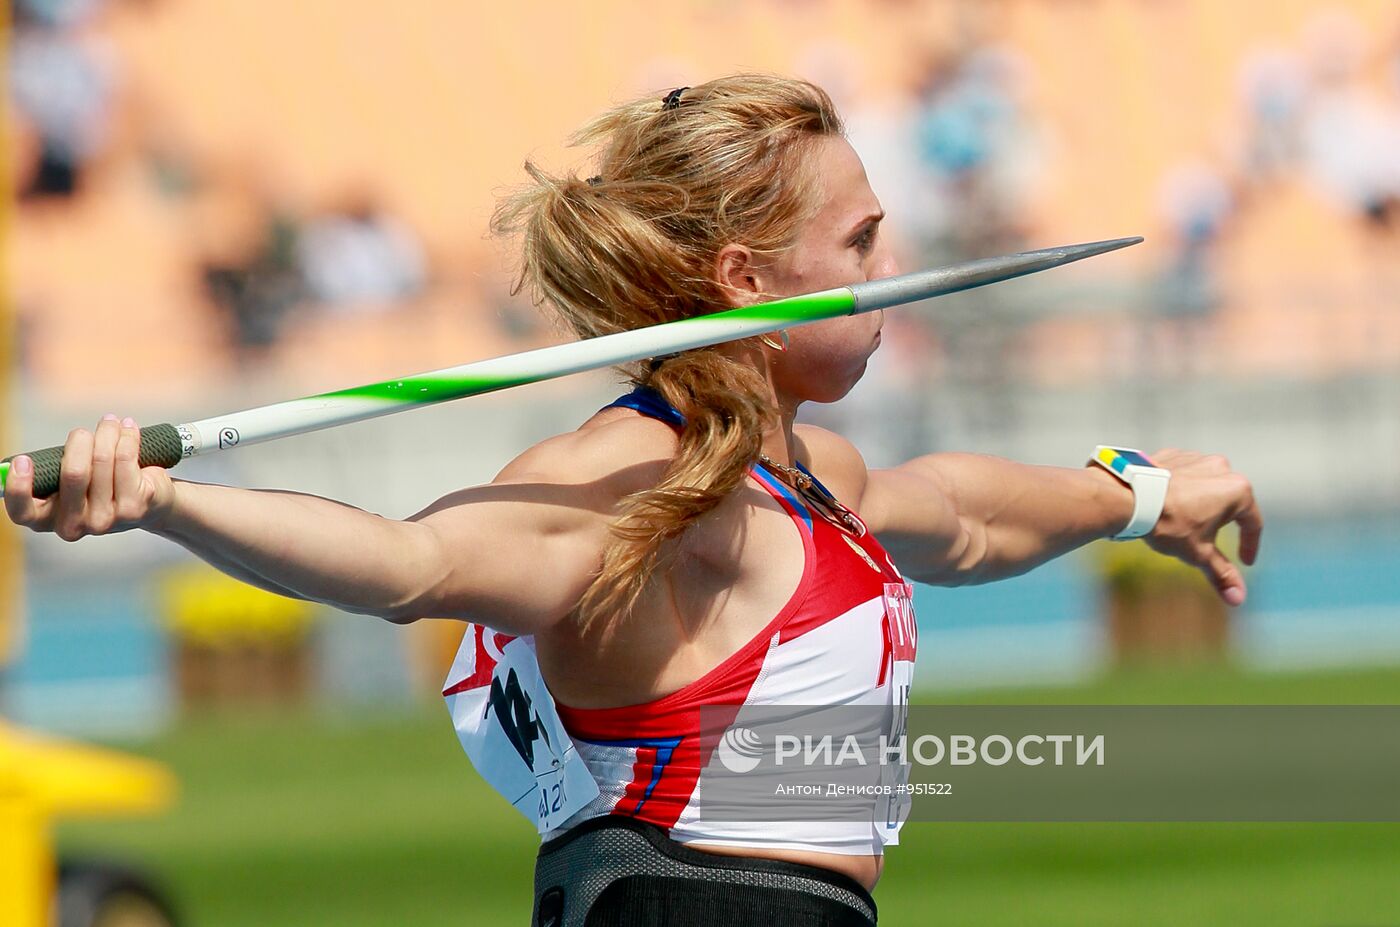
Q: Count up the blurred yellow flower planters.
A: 2